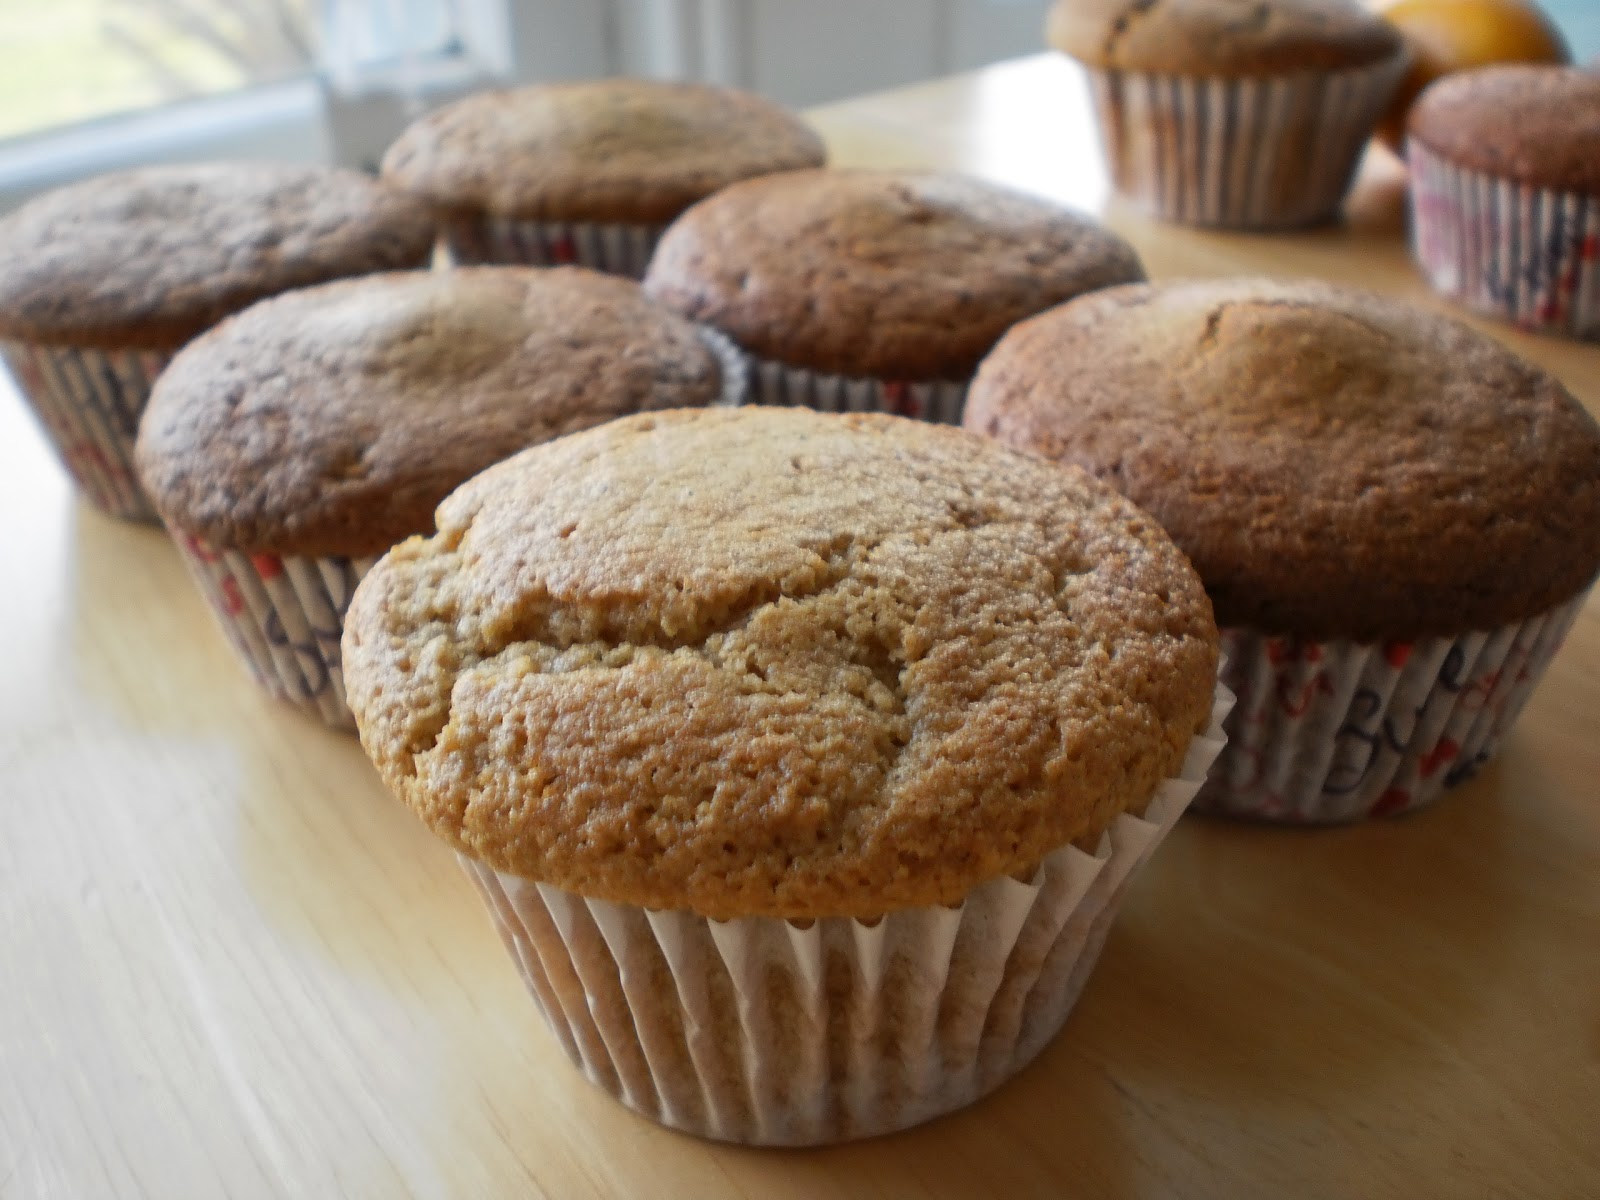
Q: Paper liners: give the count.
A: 8